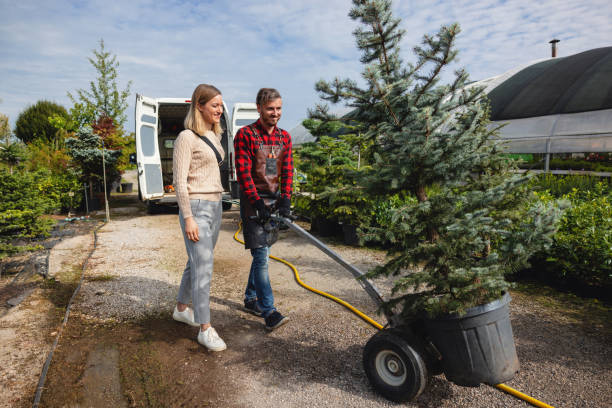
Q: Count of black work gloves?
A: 2